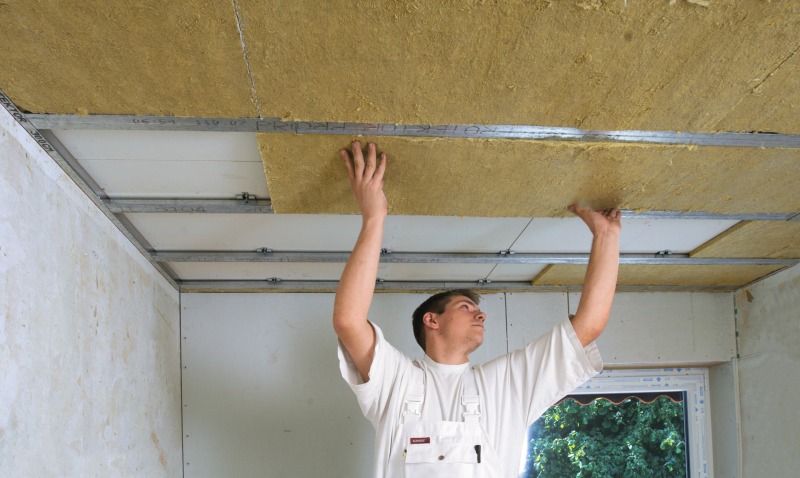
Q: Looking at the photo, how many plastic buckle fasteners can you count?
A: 2